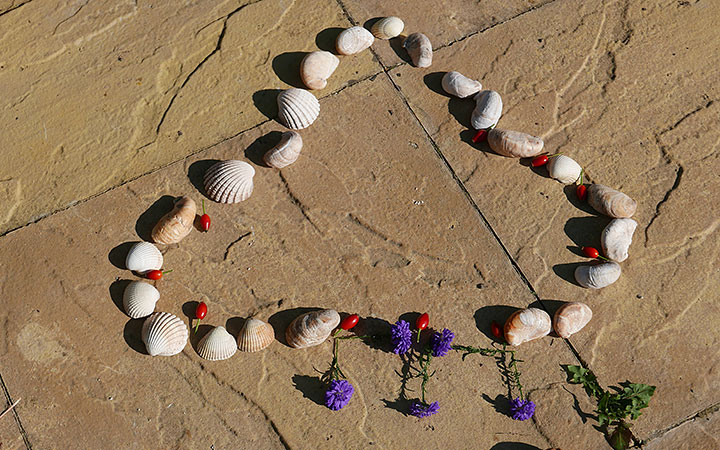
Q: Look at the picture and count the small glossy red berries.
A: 10